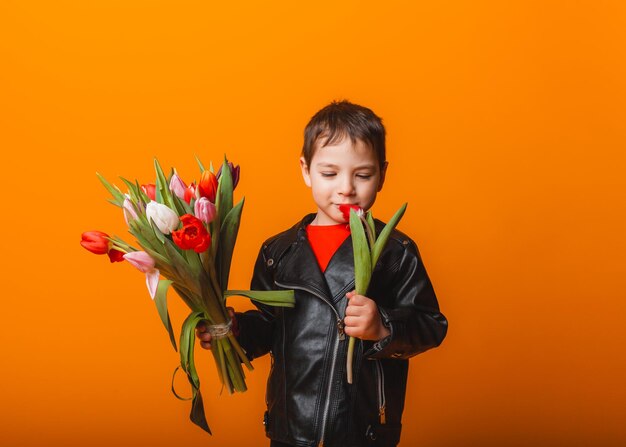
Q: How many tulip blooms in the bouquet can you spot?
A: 12